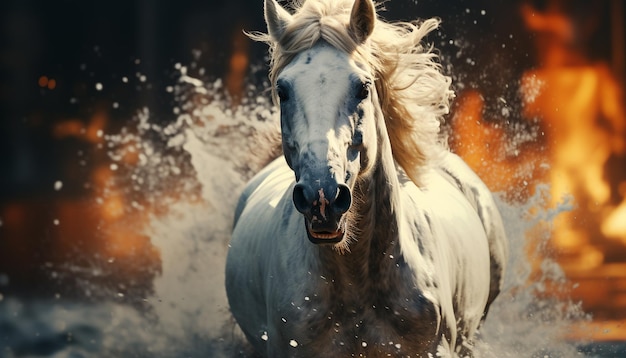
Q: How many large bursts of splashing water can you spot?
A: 2